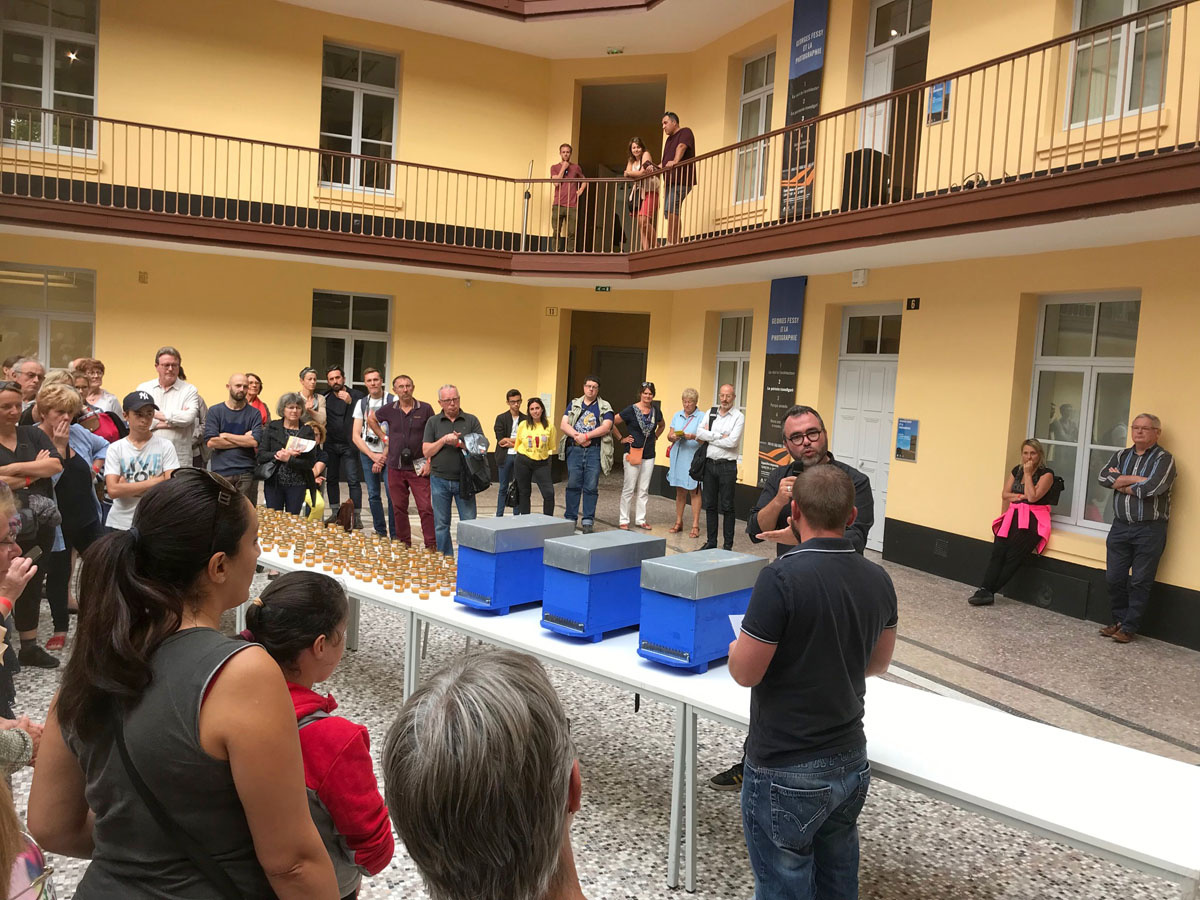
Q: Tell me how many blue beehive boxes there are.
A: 3